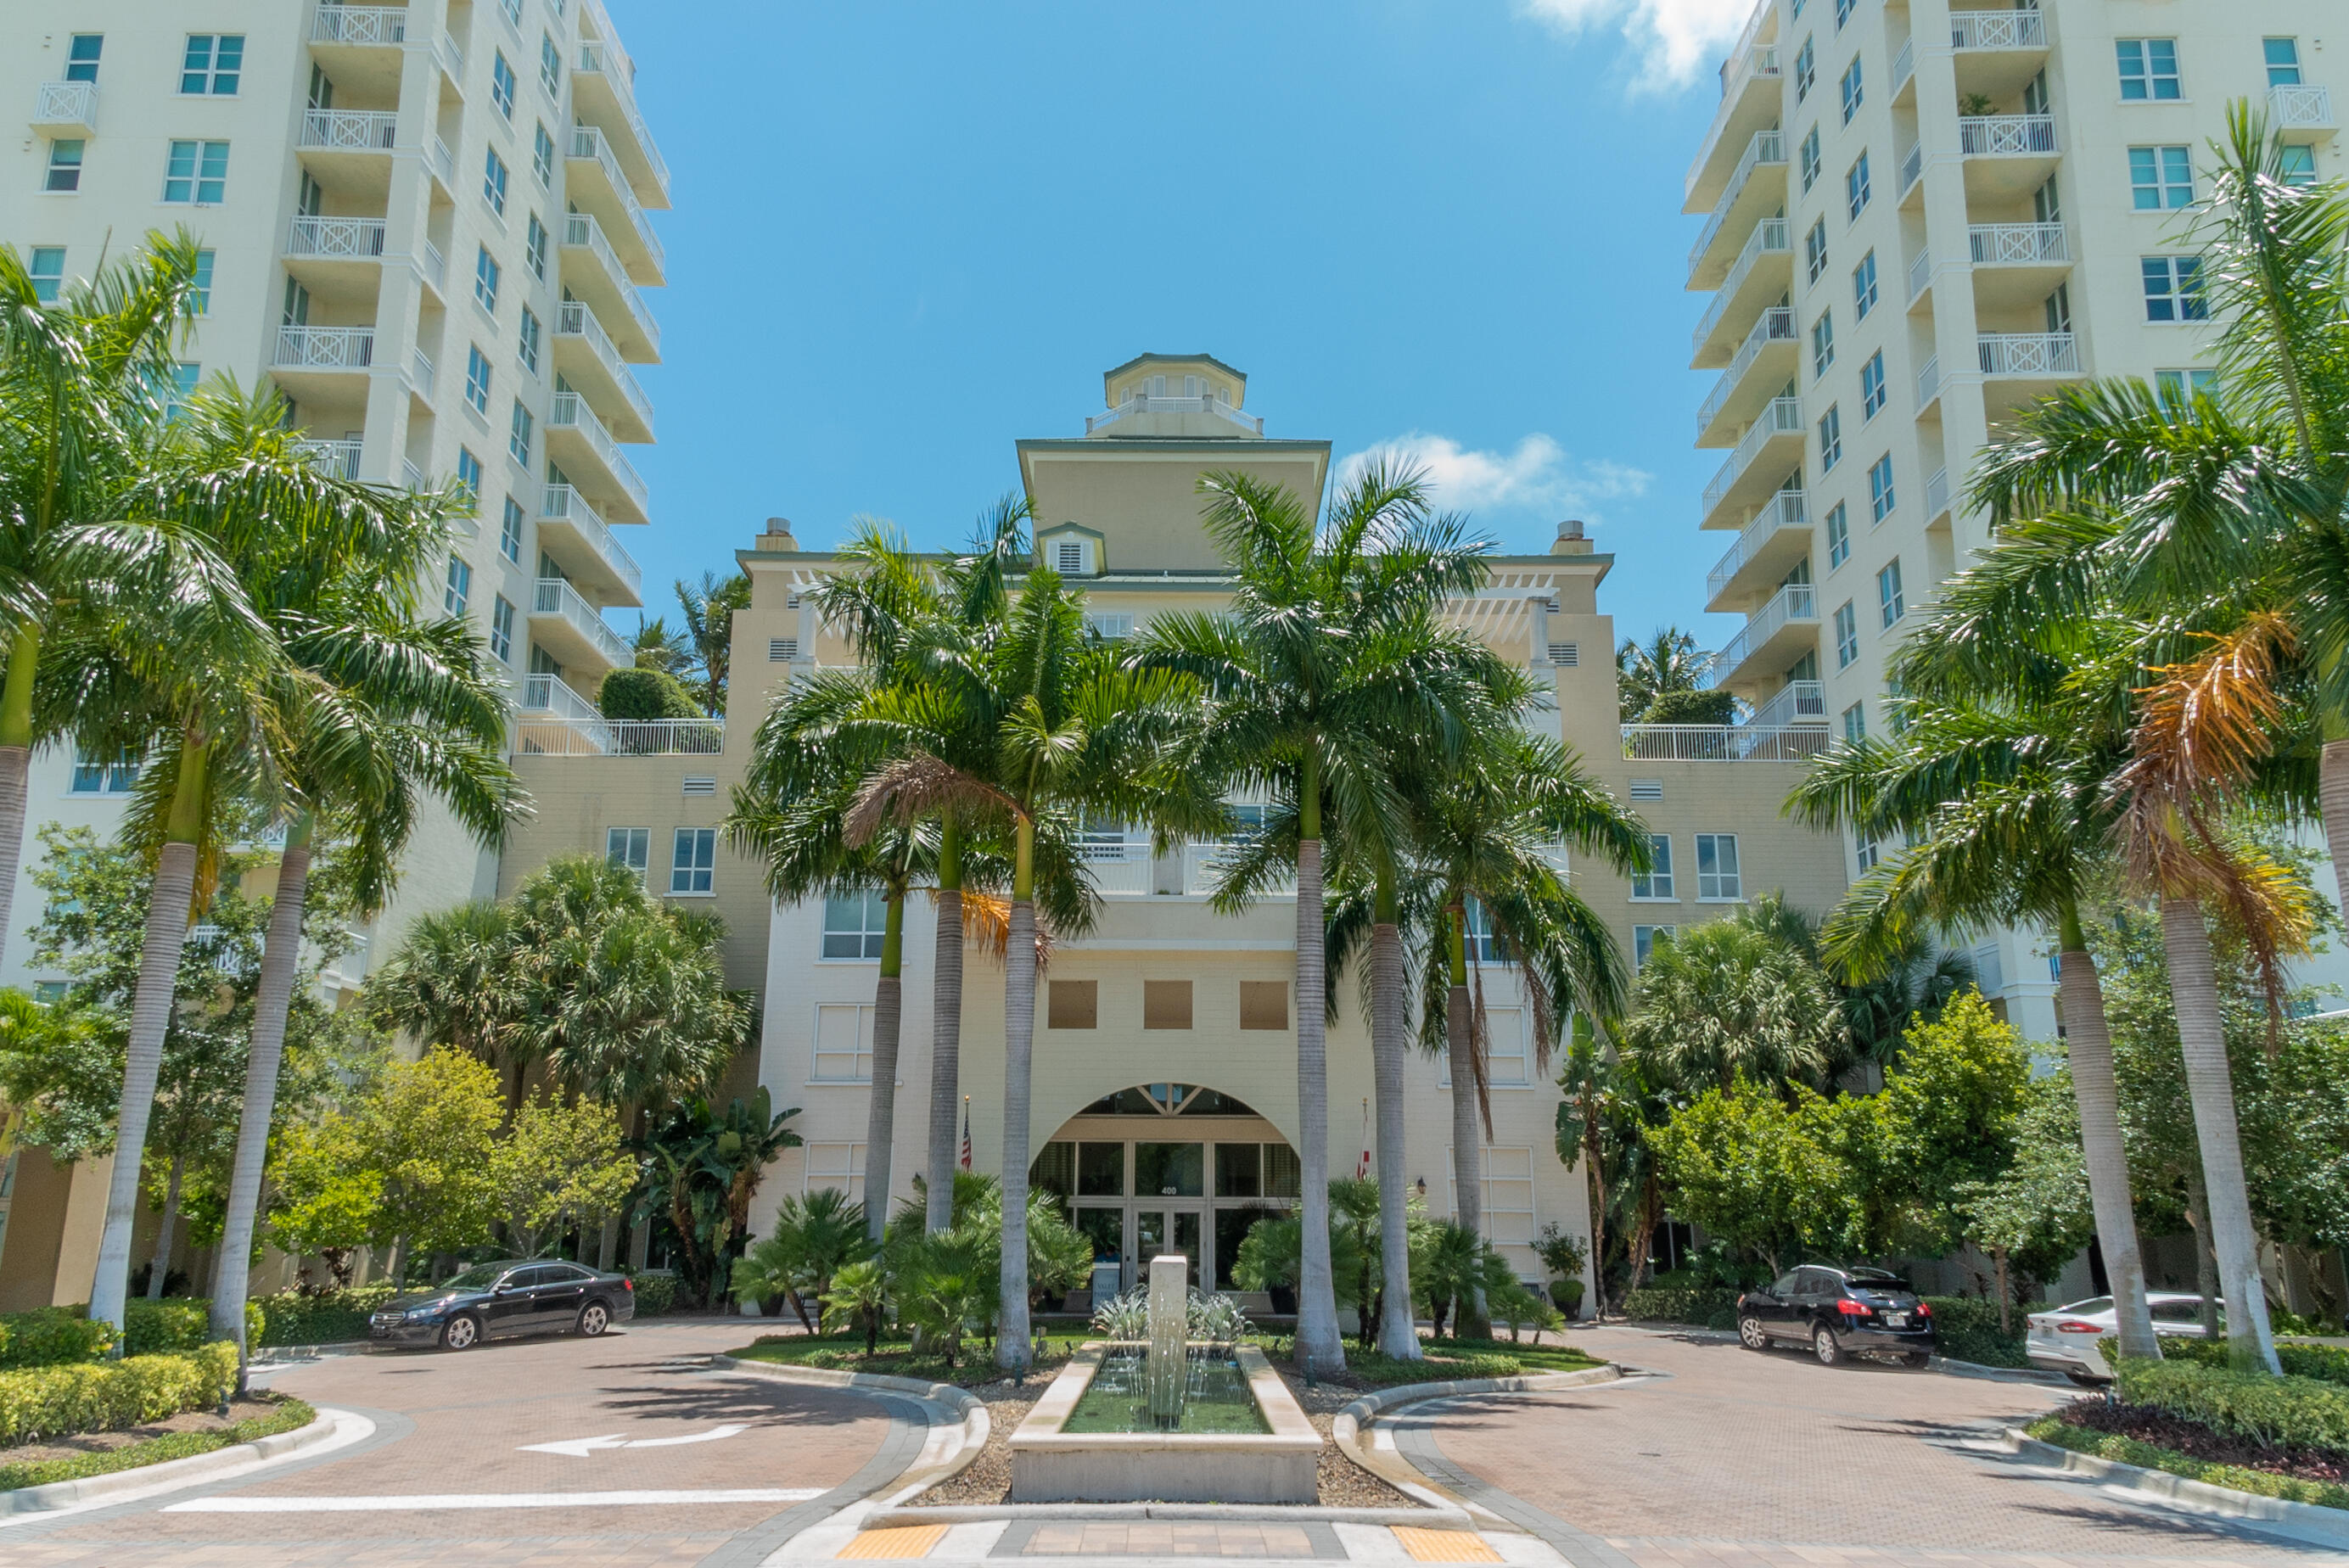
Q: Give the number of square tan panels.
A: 3